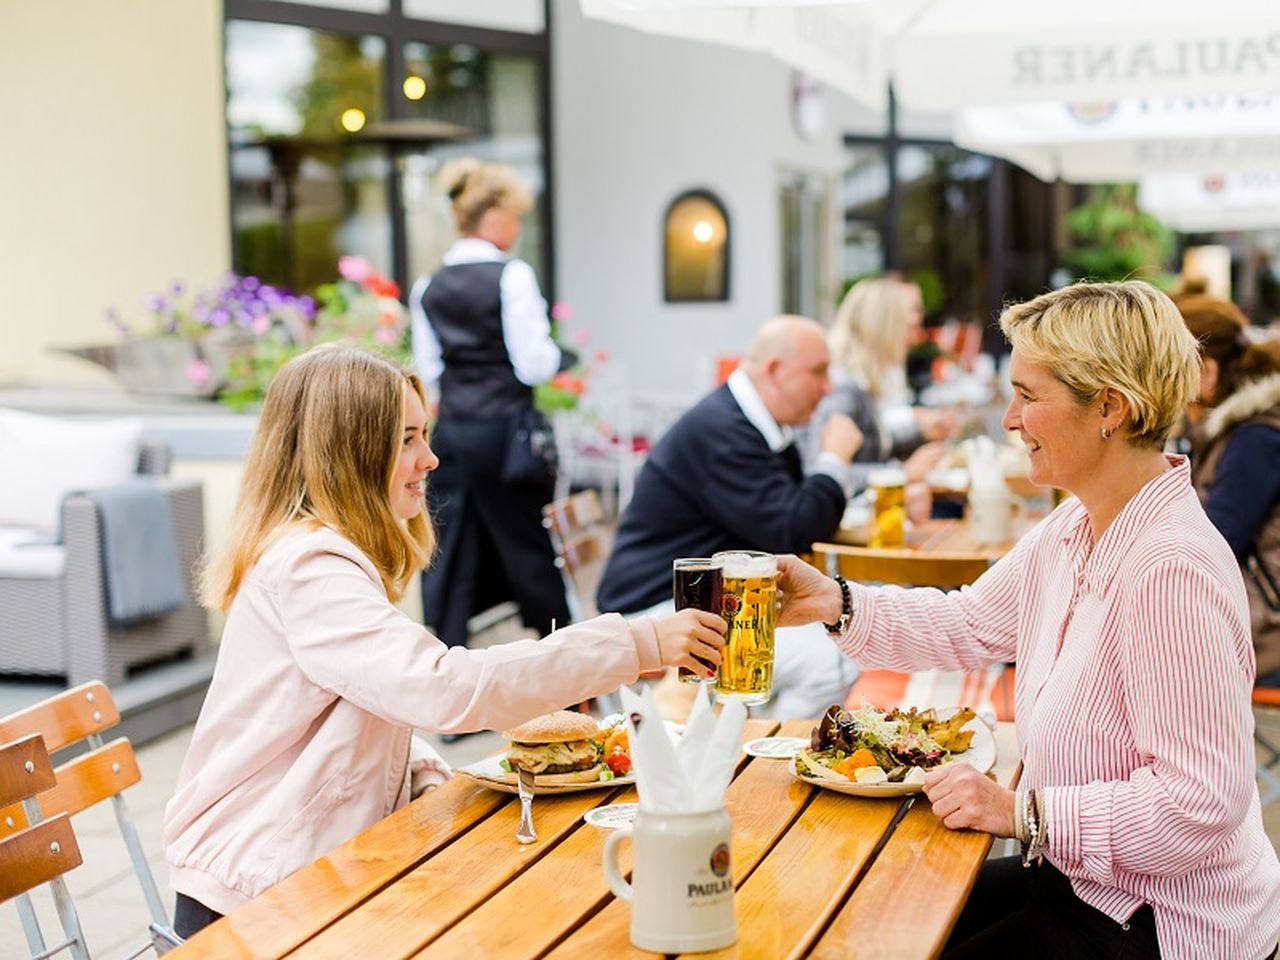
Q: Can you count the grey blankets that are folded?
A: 1